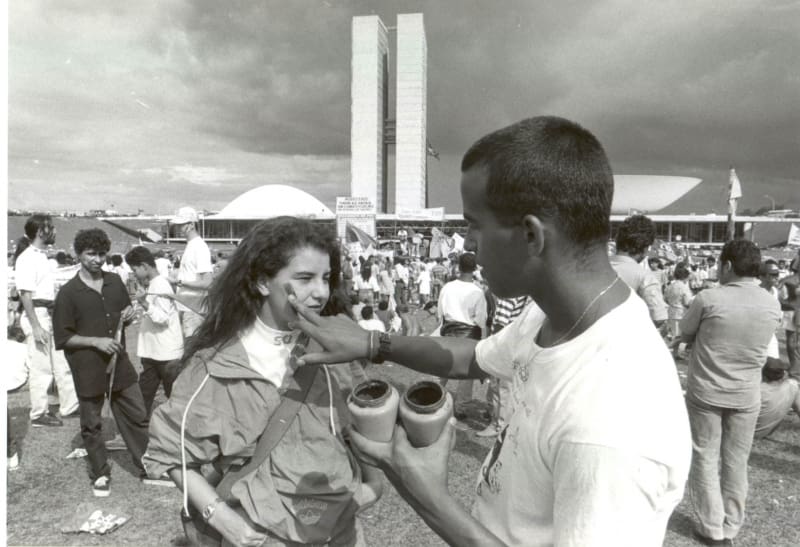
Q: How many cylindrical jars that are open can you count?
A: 2